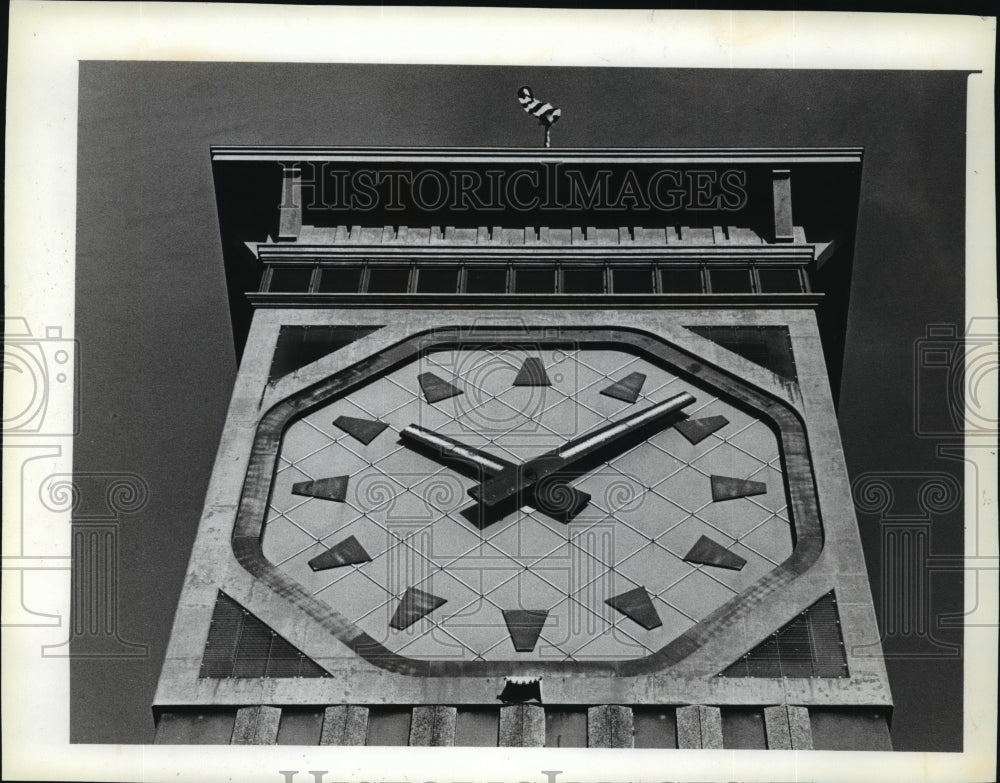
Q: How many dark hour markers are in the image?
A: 12